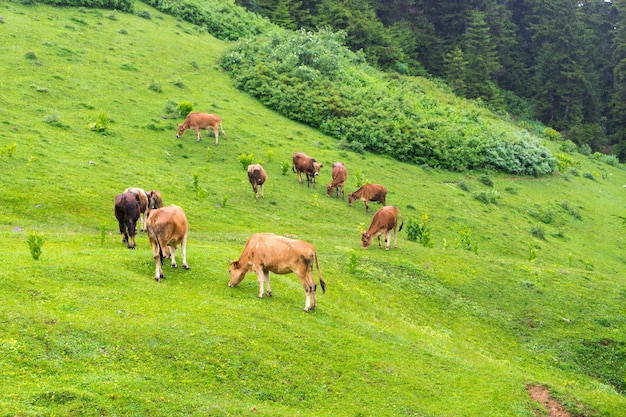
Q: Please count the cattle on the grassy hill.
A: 11